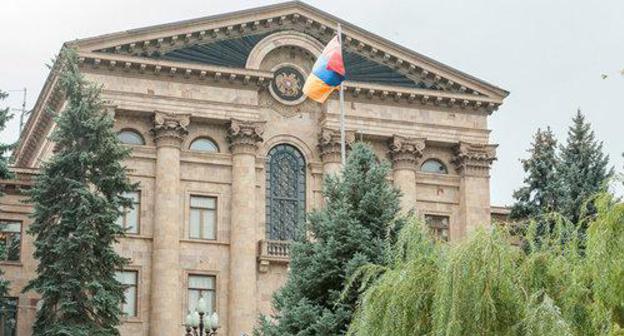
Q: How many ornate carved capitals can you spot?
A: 5